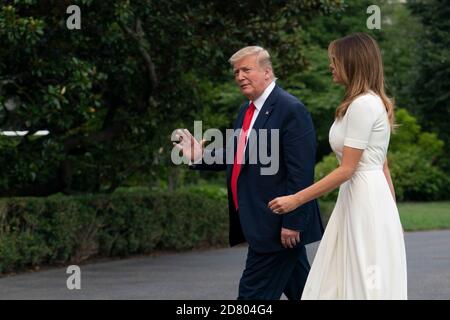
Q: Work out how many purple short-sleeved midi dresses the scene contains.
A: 0